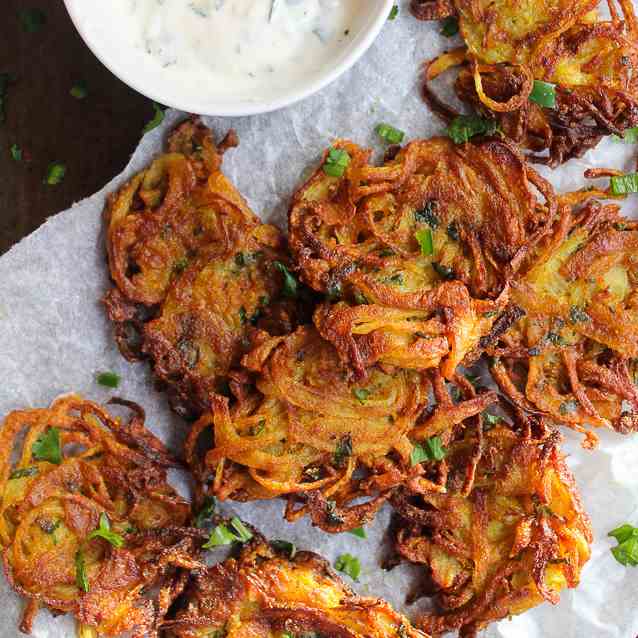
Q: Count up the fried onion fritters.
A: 8